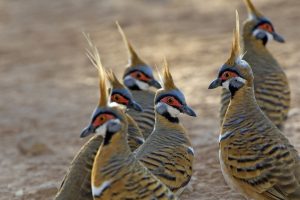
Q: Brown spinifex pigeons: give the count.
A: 6